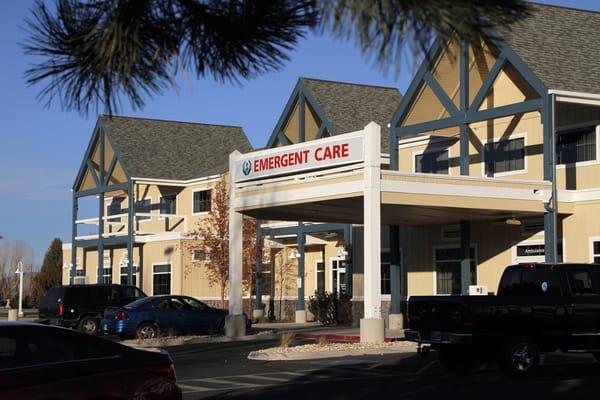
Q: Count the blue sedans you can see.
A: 1